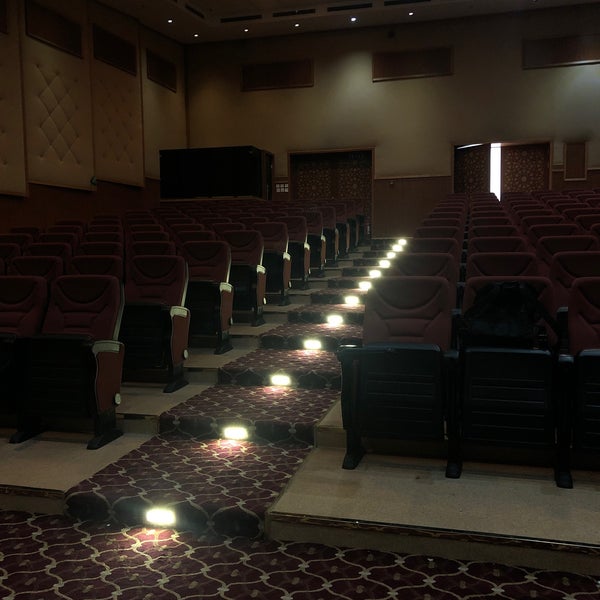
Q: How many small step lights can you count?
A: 12